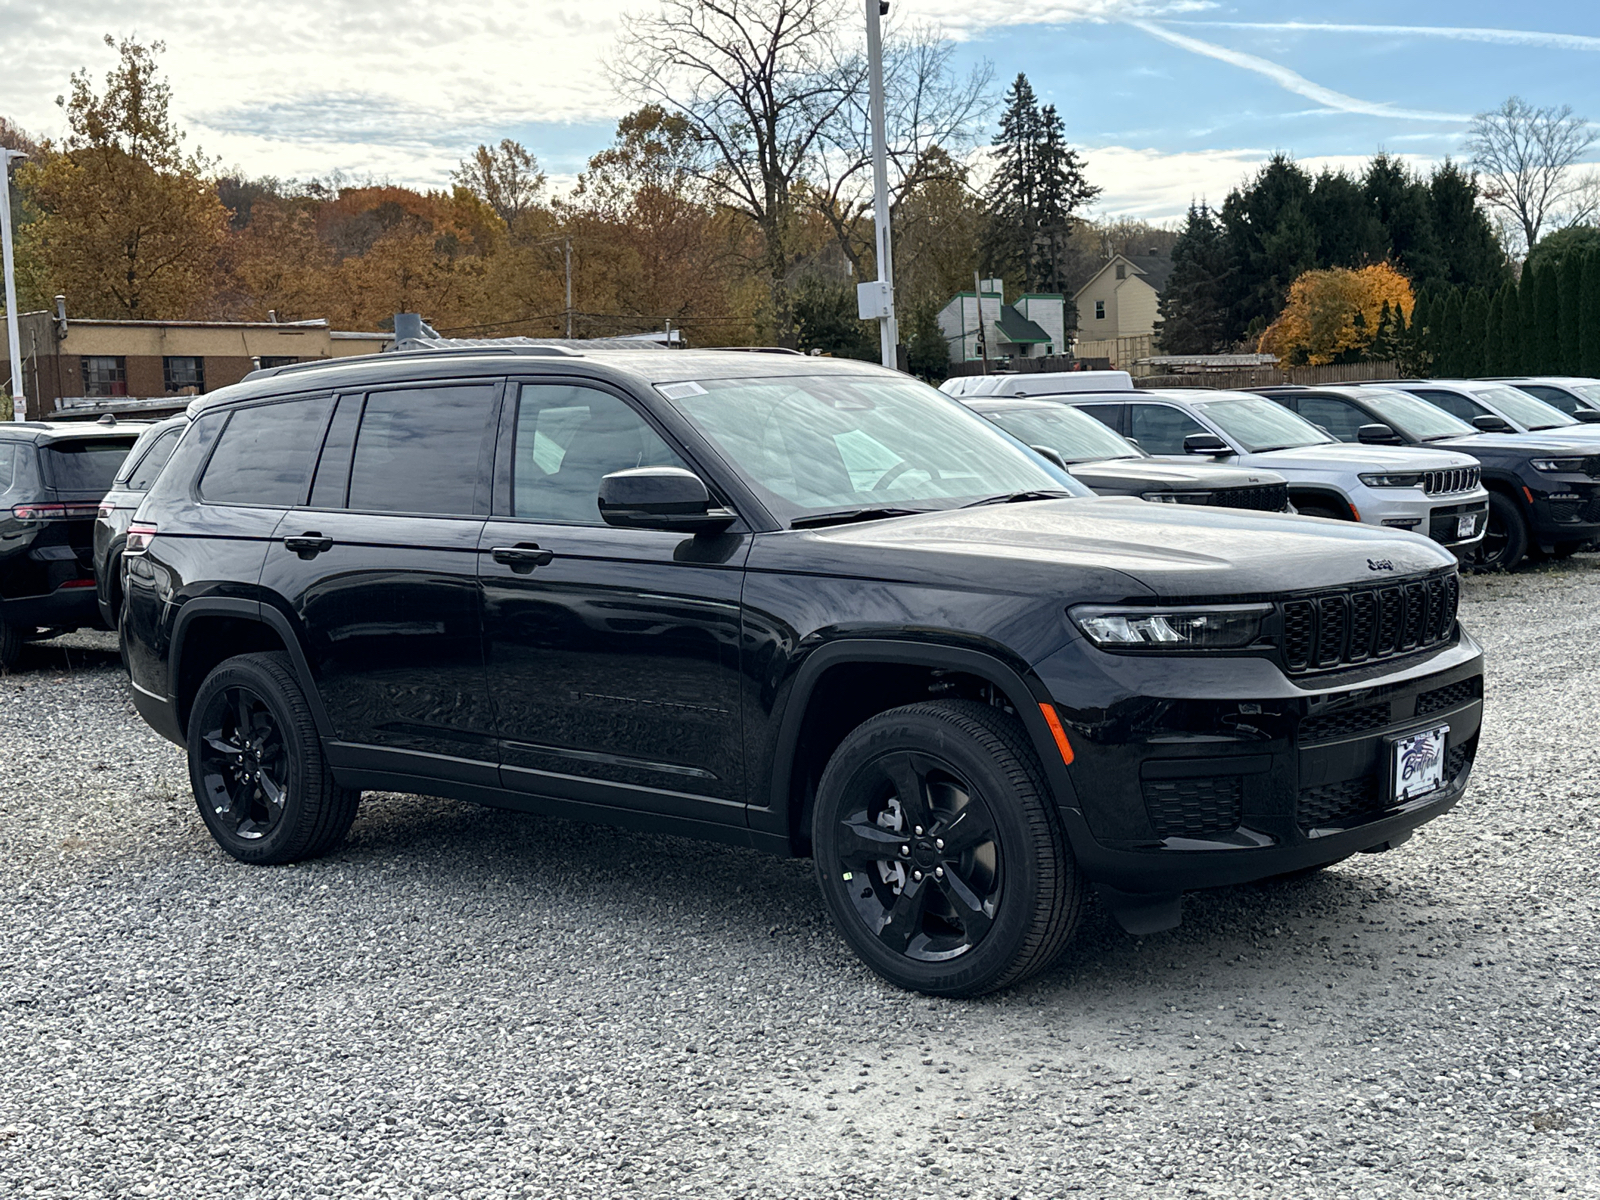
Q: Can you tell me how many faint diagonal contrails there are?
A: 2